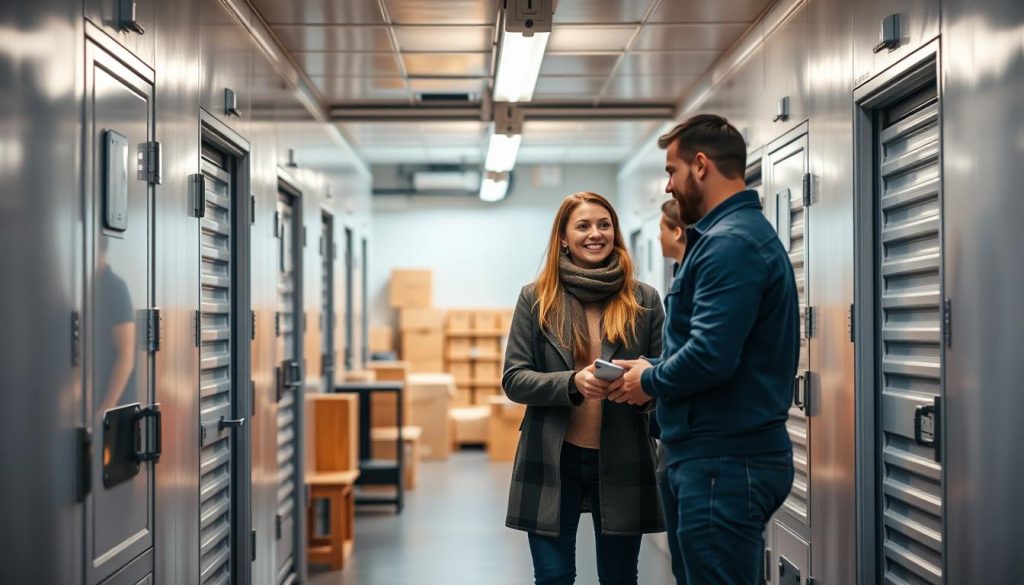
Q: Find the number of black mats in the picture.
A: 0